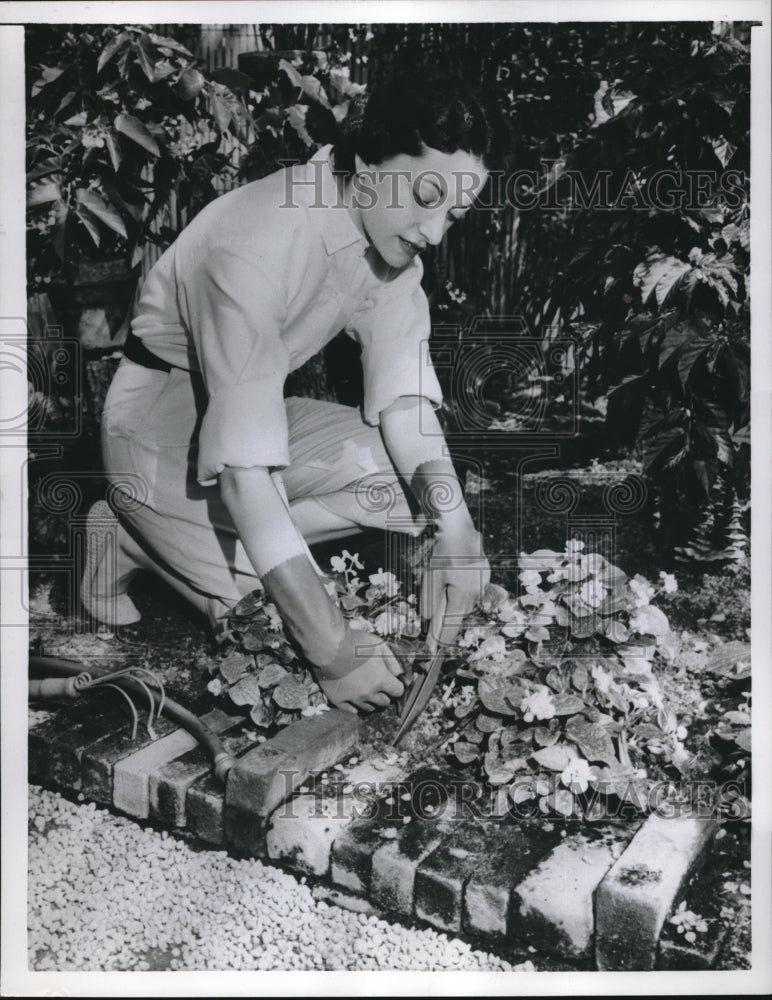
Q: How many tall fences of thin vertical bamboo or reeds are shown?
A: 1